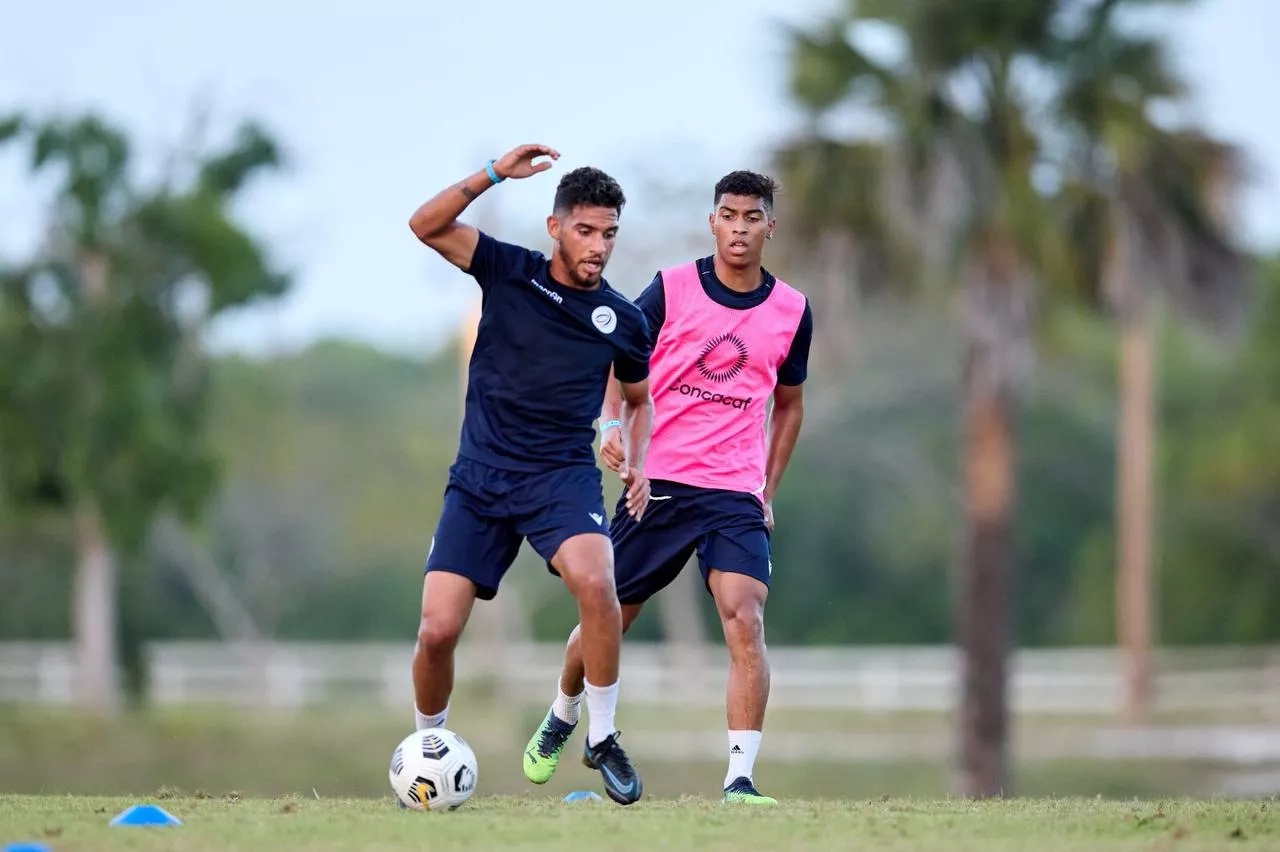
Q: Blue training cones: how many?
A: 3